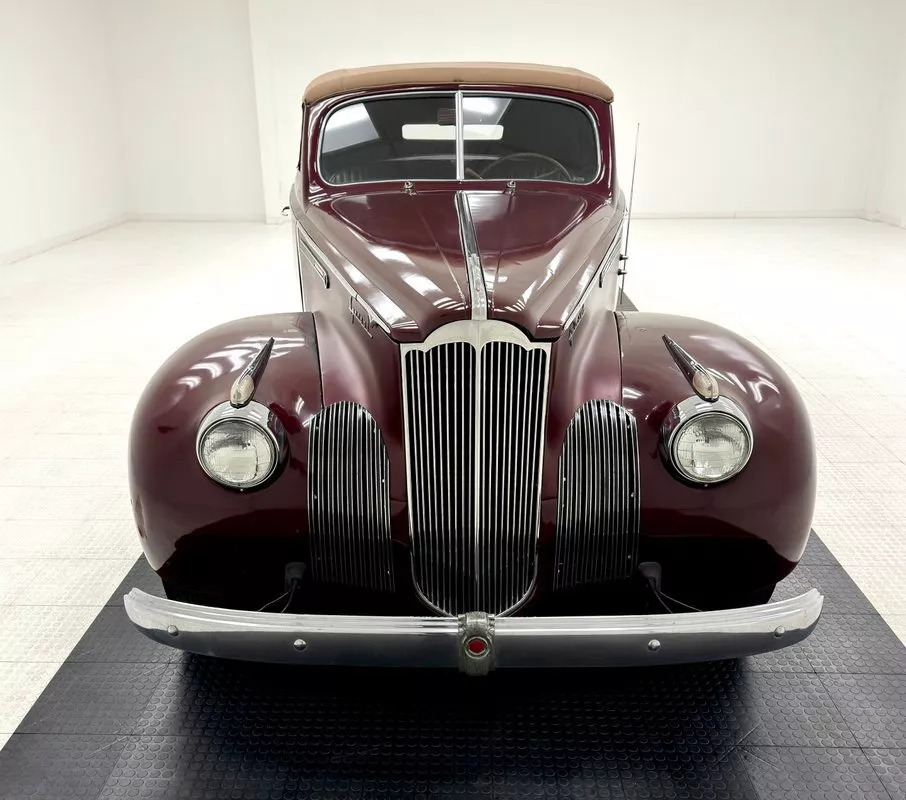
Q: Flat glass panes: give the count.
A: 2